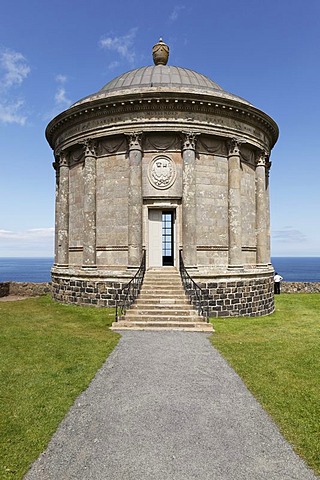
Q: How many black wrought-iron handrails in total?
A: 2